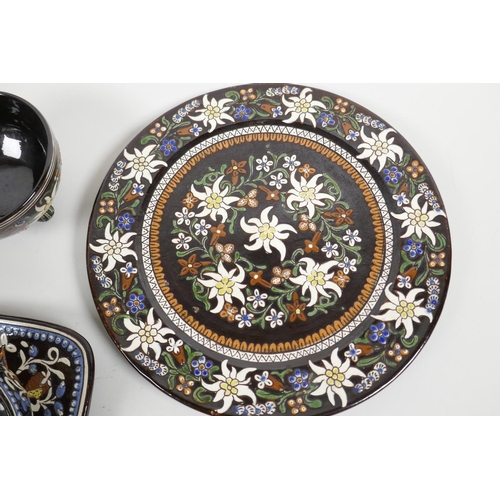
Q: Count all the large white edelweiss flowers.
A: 15